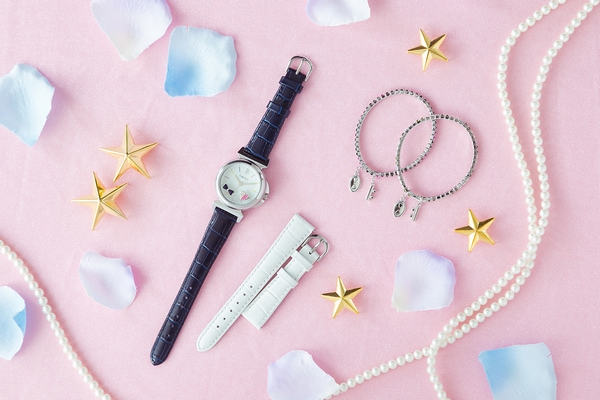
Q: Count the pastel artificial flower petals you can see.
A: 9